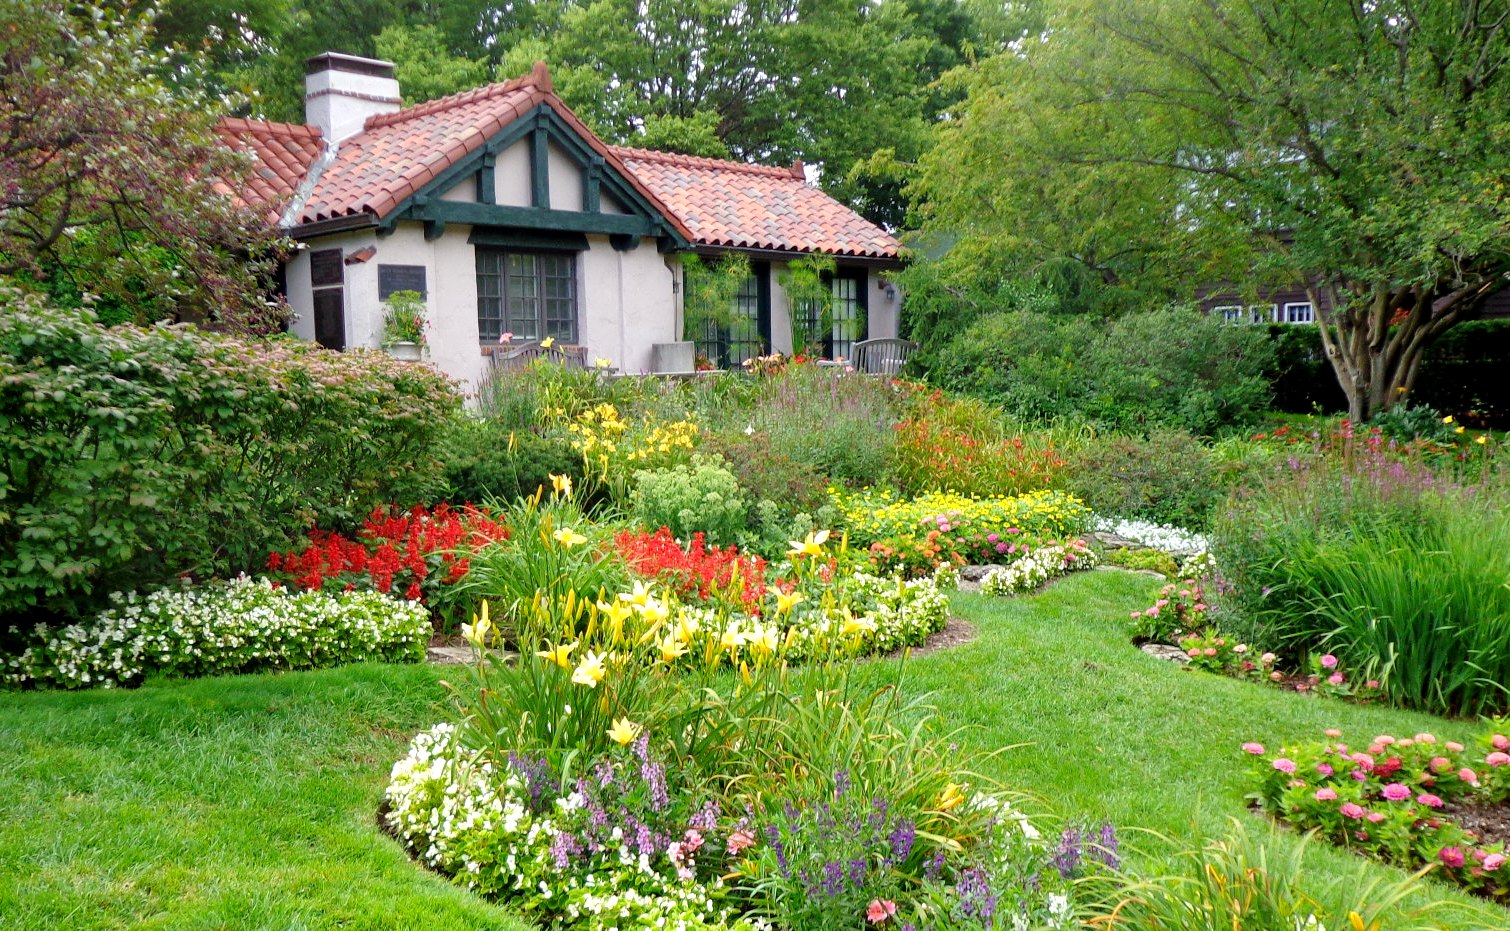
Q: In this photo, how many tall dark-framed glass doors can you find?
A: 2